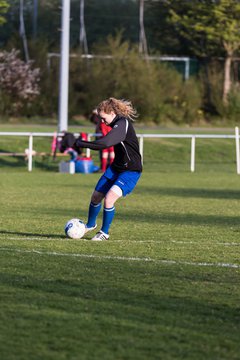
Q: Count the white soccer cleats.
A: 2